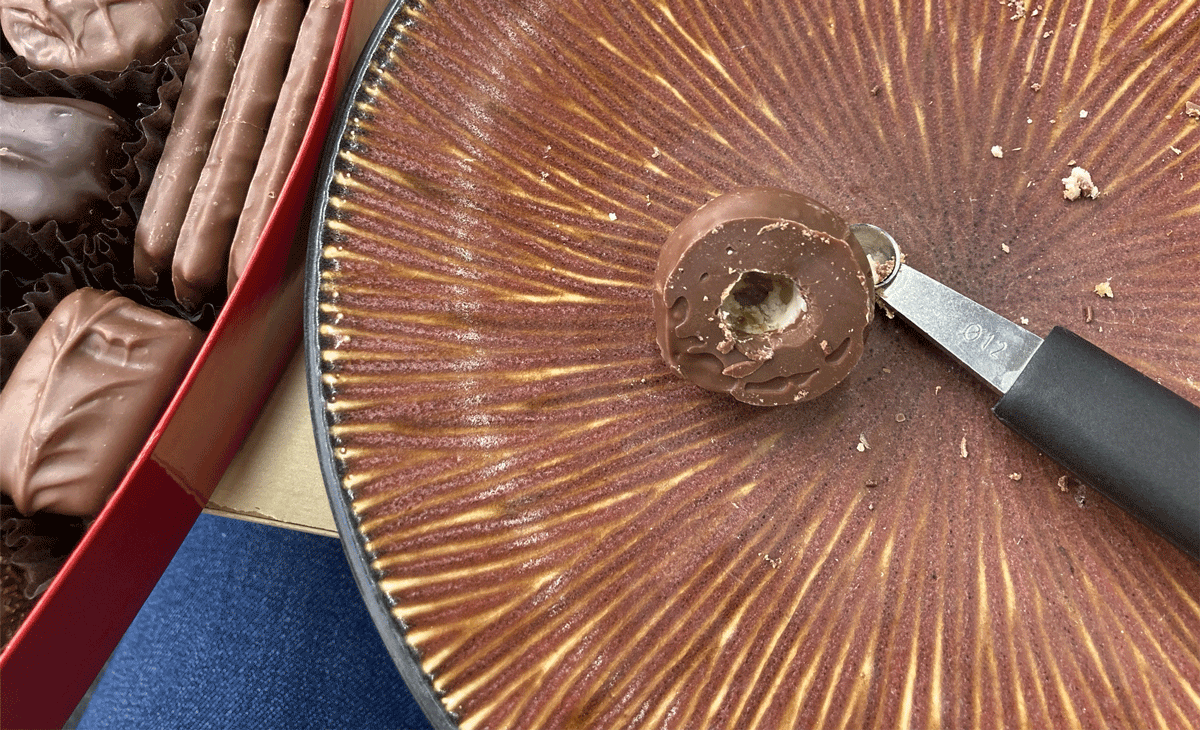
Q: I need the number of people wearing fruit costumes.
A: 0